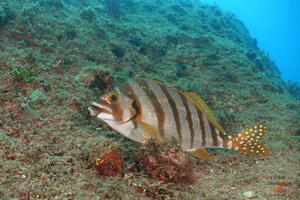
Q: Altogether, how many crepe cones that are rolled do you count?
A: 0